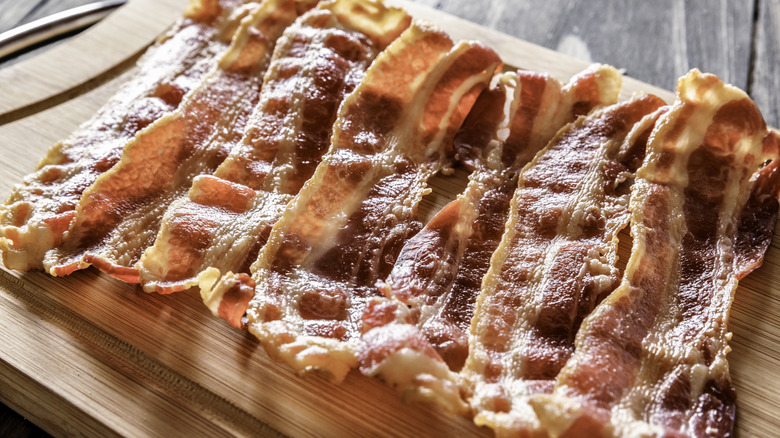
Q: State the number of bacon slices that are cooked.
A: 7